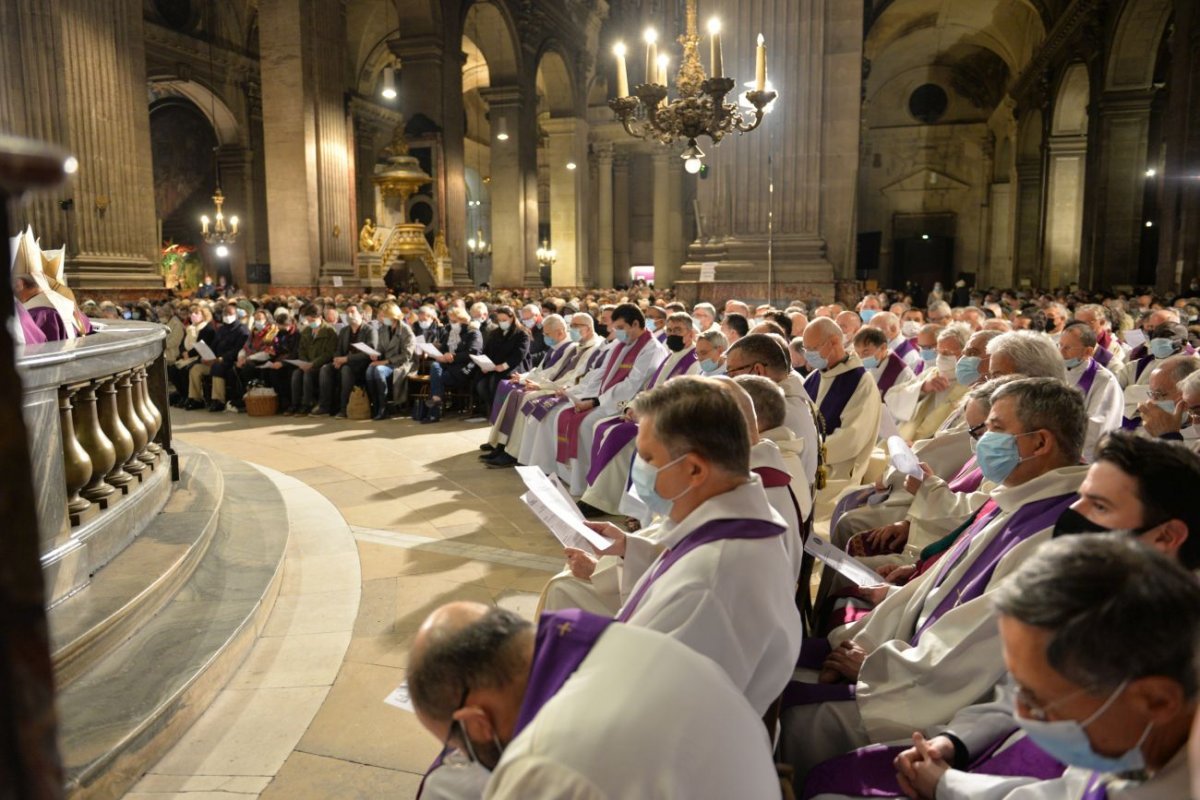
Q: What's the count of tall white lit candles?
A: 5